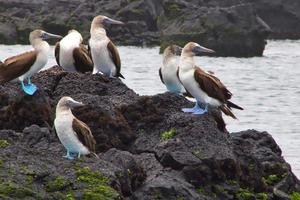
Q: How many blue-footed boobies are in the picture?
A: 6